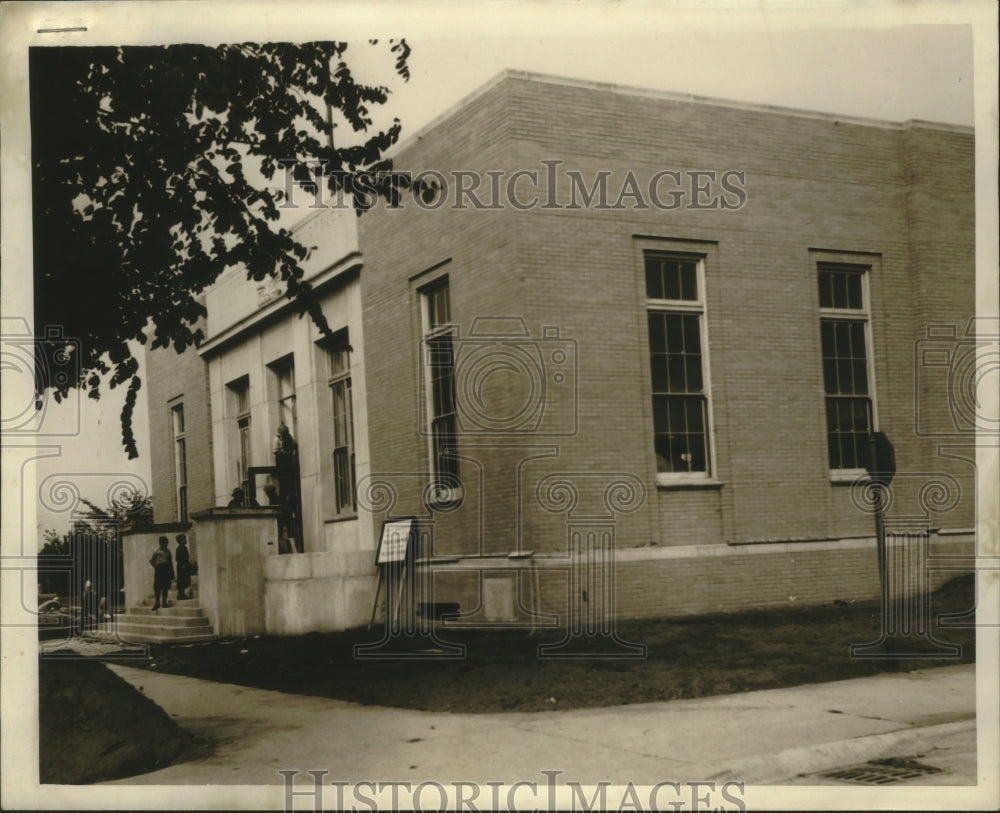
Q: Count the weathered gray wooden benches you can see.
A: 0